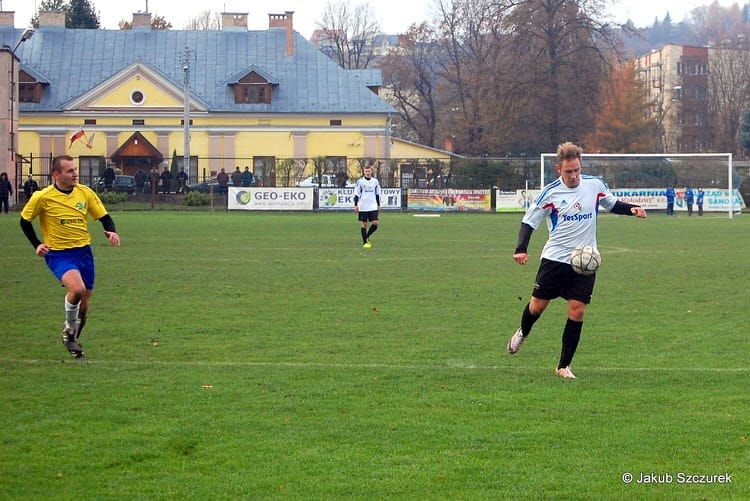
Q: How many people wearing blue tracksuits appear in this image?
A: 3